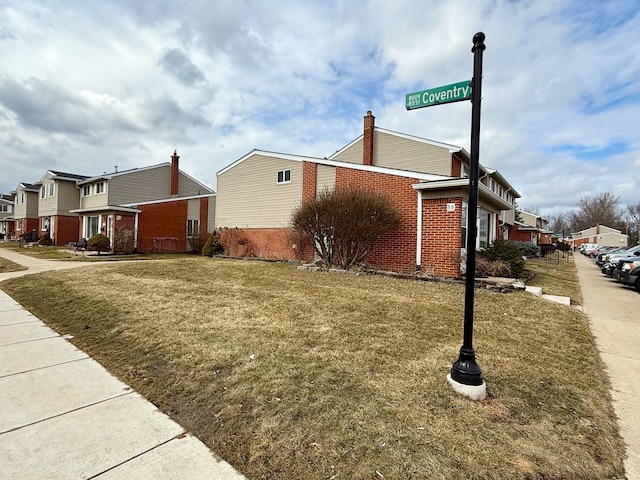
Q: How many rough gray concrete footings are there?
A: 1